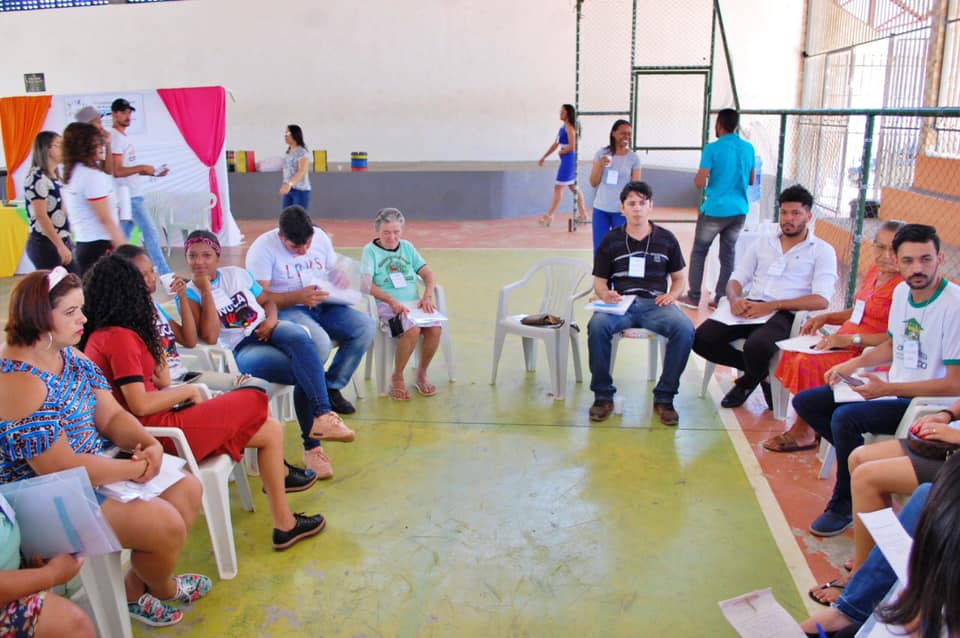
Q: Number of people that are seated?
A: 14